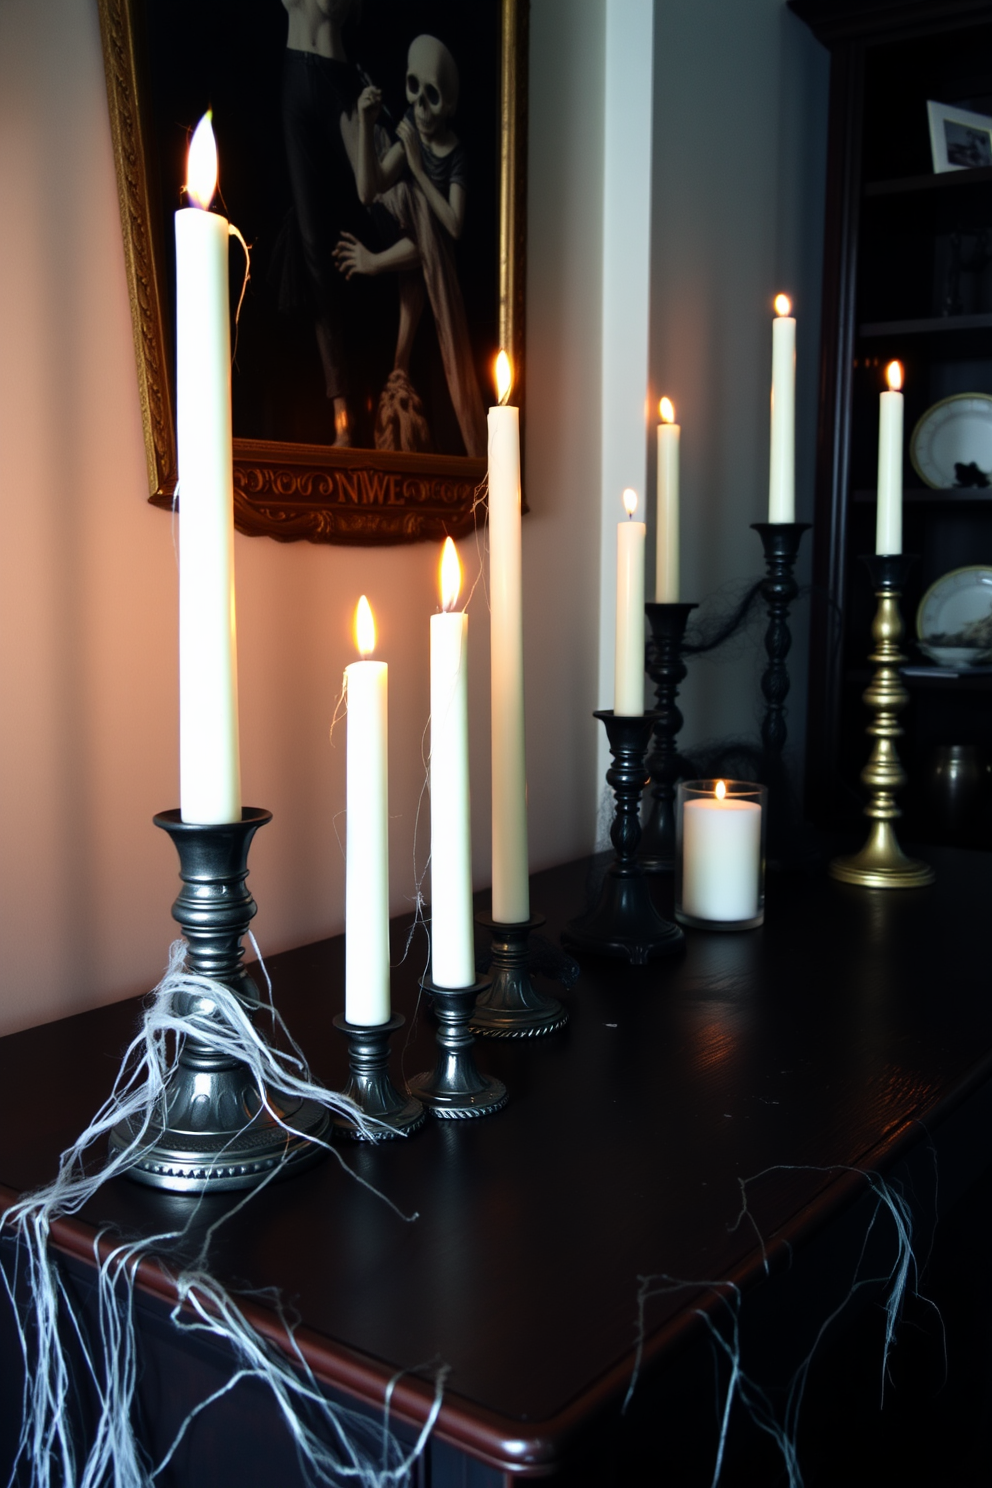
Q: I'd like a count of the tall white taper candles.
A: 8